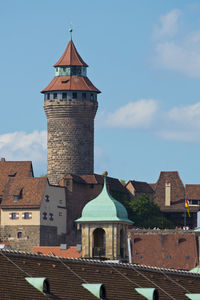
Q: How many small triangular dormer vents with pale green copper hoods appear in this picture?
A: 4